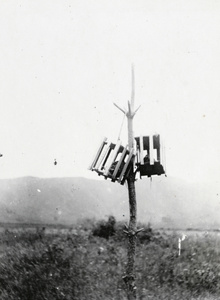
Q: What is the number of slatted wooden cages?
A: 2